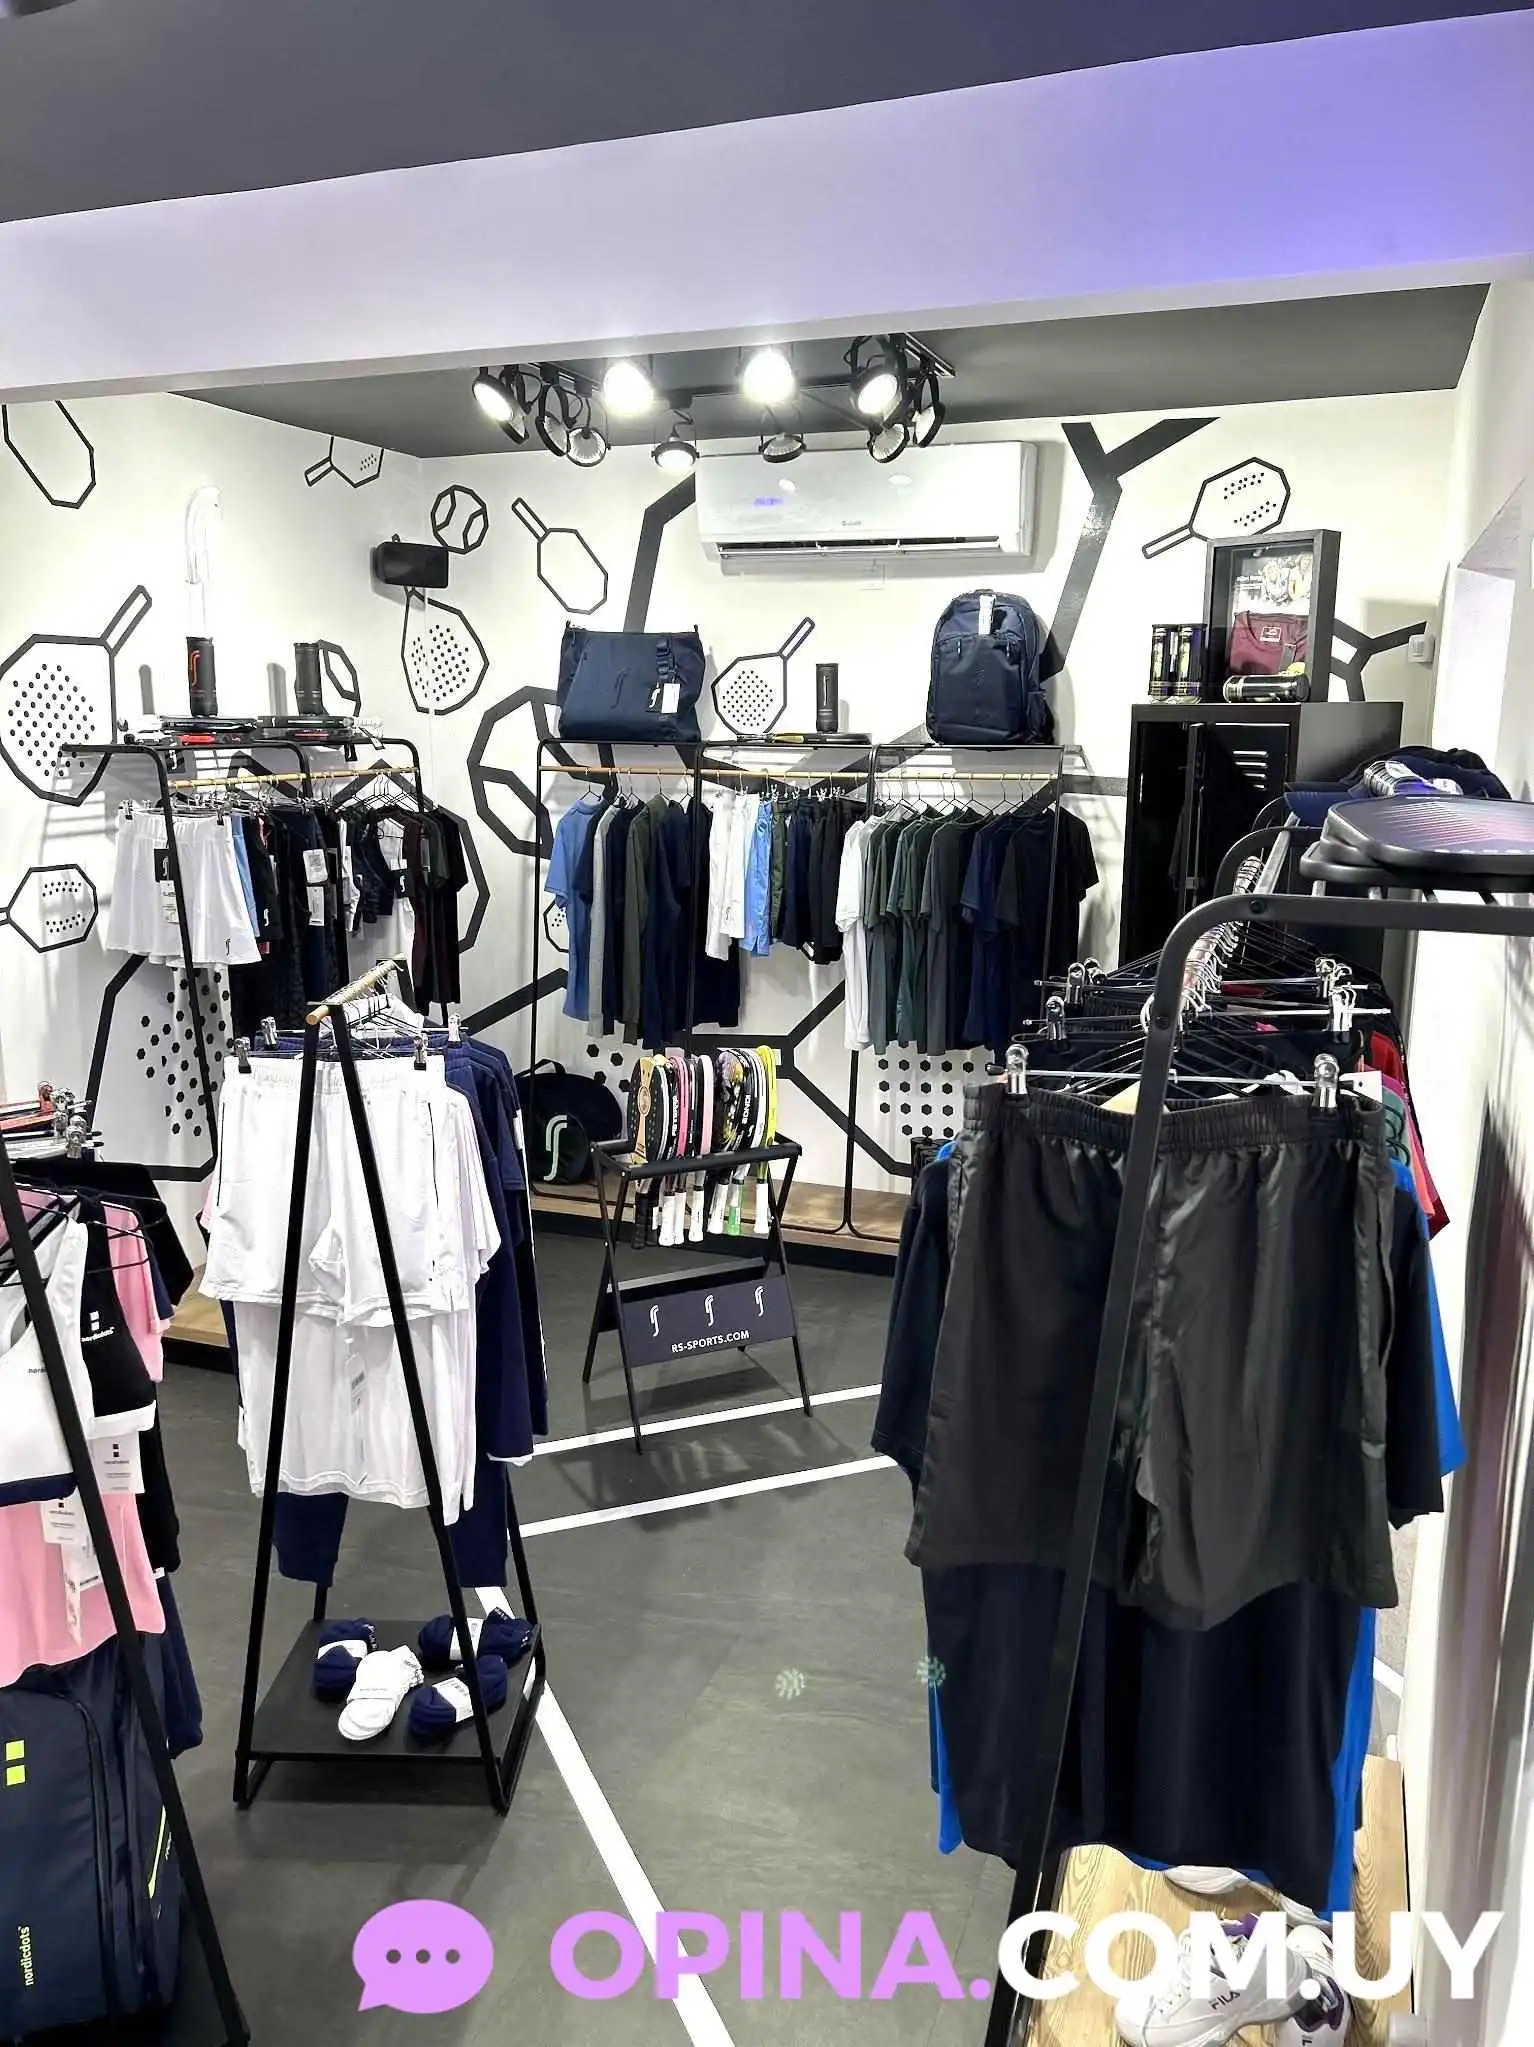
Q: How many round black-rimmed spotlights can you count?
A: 11